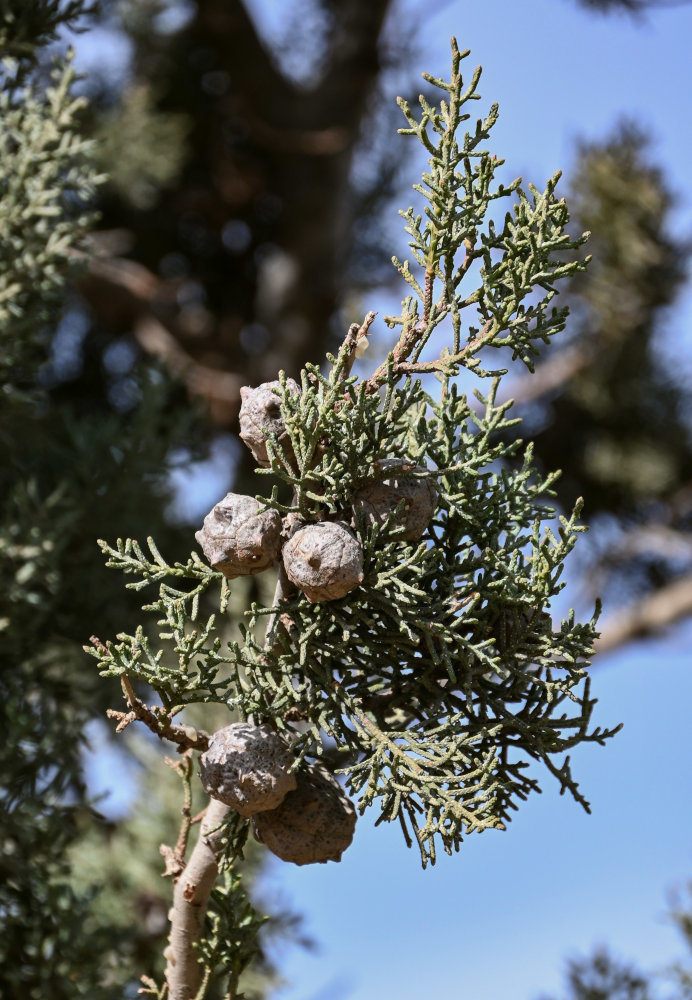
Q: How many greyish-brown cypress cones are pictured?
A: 6